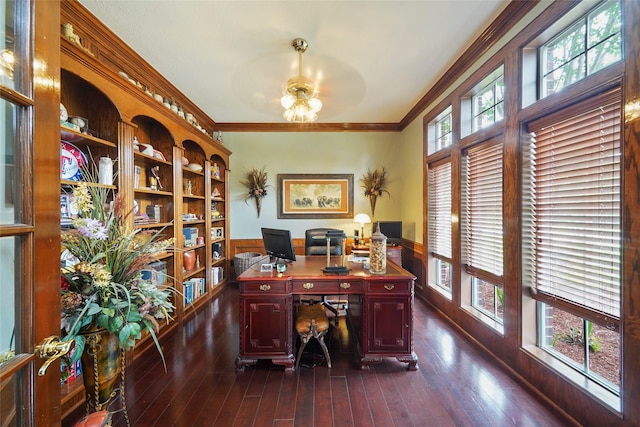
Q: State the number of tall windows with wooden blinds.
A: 3